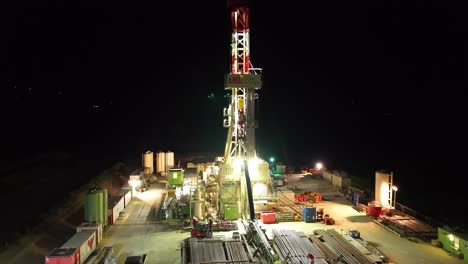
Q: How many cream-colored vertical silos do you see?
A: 4